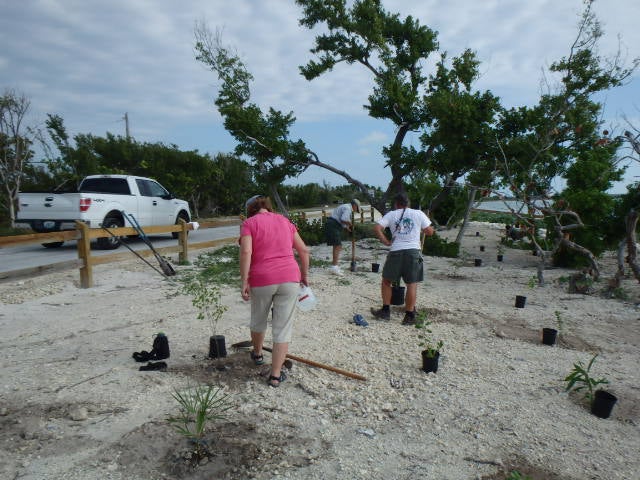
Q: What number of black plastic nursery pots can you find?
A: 11